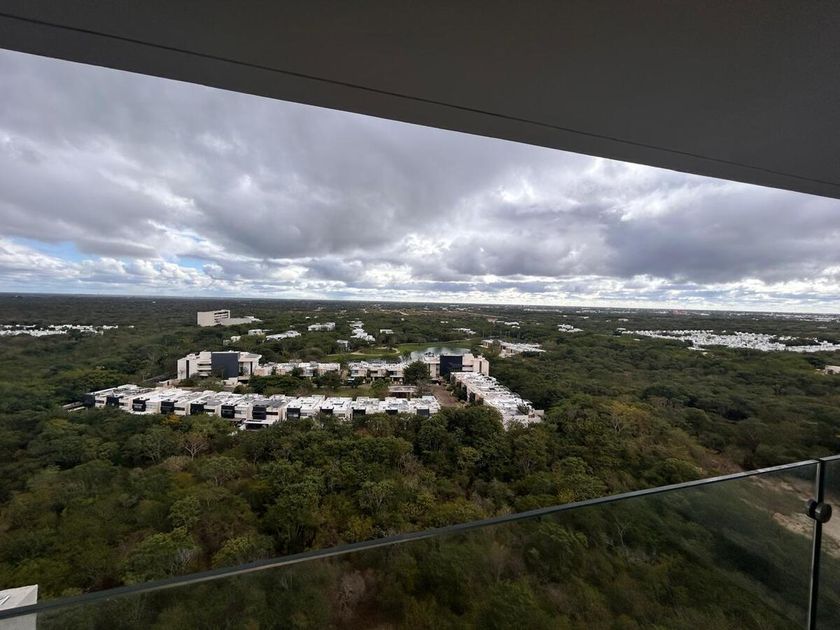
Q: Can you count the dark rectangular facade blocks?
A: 14